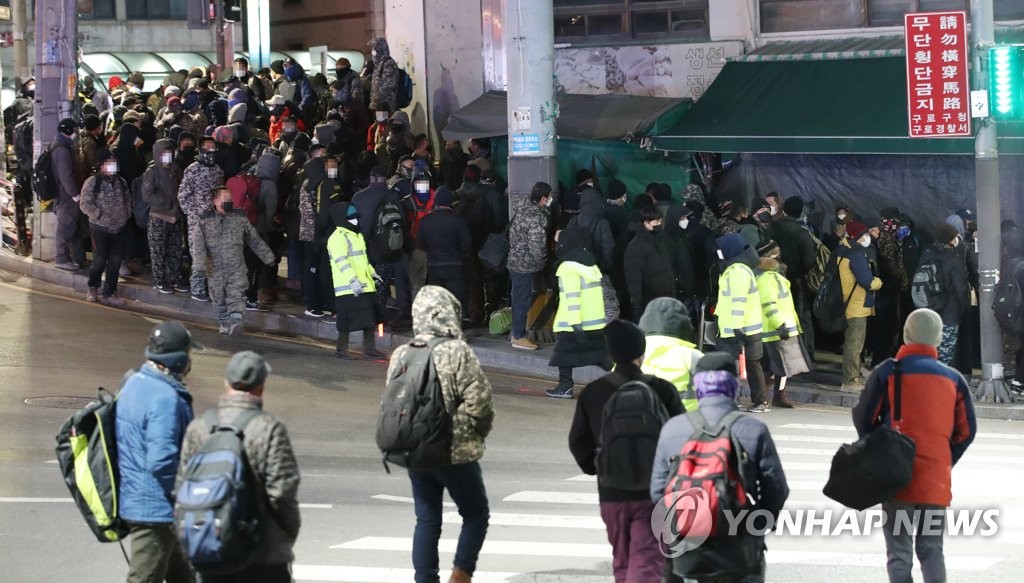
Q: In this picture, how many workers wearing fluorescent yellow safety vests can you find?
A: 5